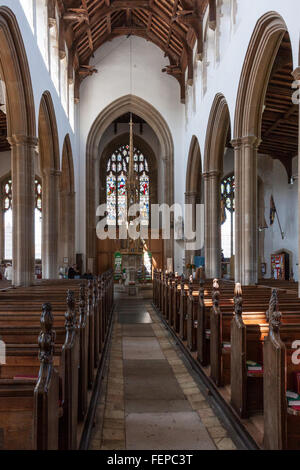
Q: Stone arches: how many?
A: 7